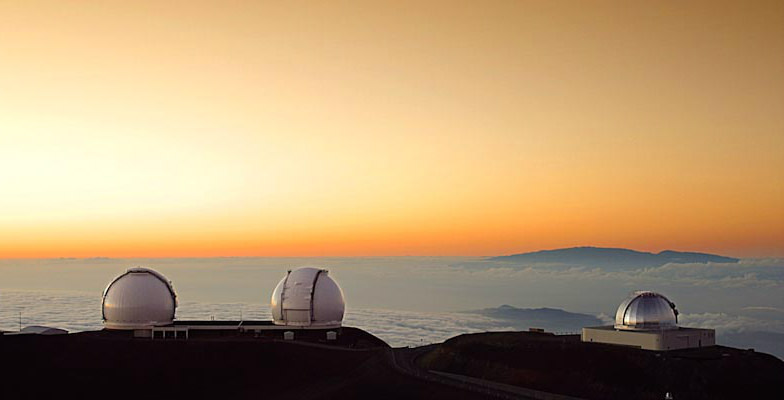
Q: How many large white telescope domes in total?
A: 2